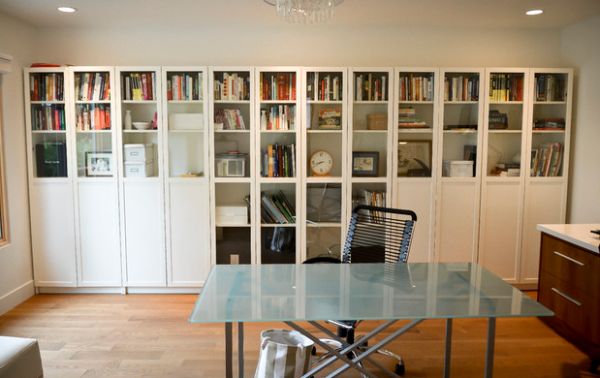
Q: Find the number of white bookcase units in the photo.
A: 12